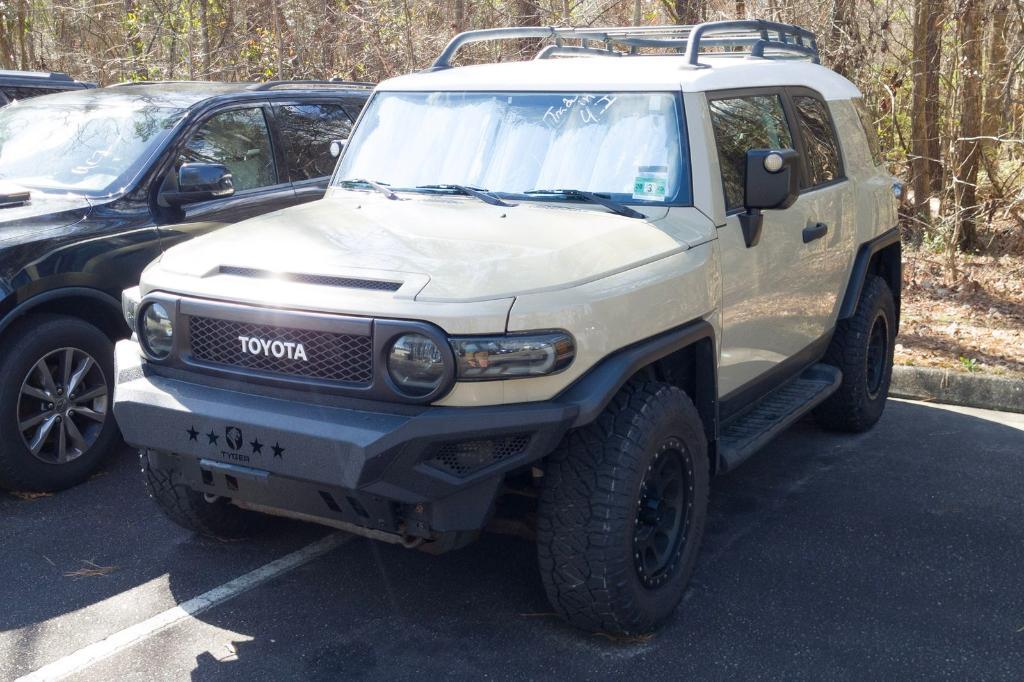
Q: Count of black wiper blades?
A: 3